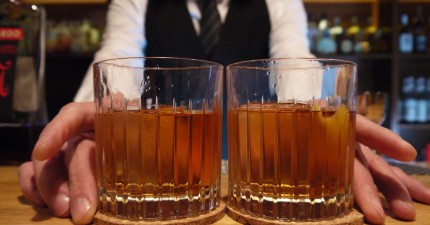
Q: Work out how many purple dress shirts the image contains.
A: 0